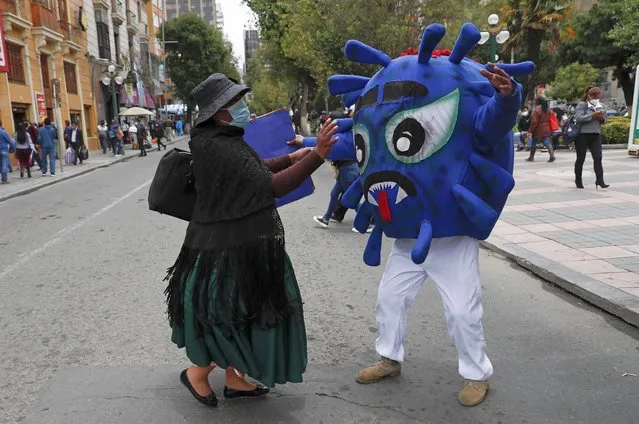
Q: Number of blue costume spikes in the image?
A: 14